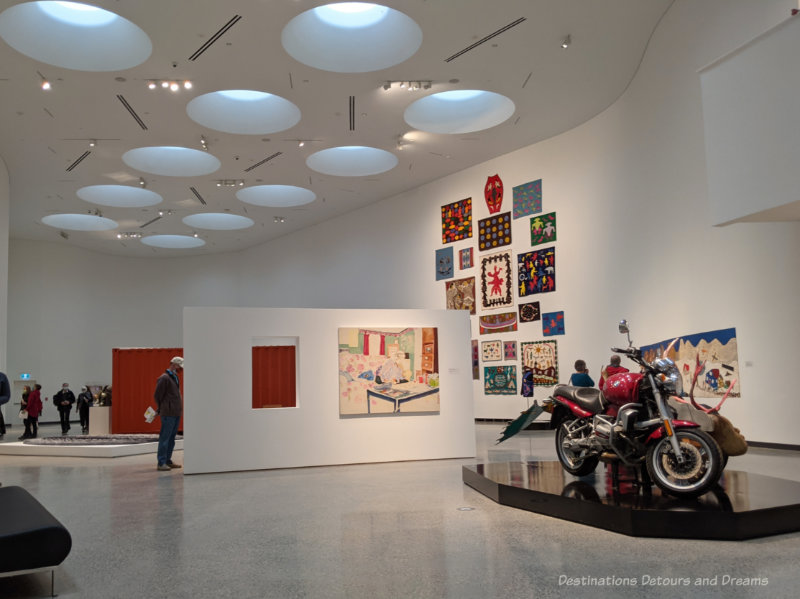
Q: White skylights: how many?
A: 11